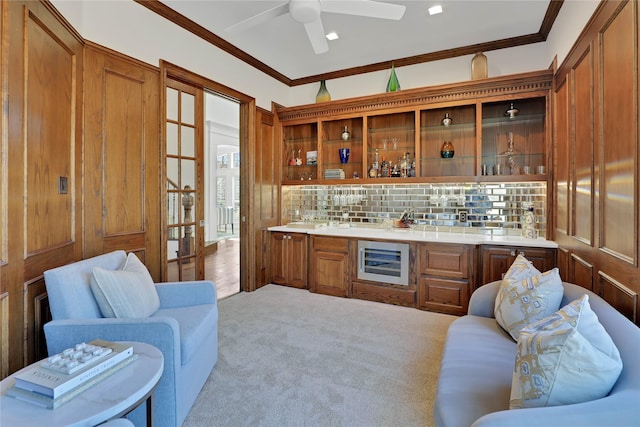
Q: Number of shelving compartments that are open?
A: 5